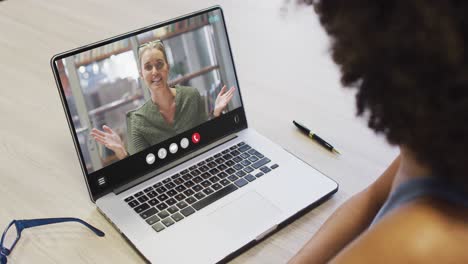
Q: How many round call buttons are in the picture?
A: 5